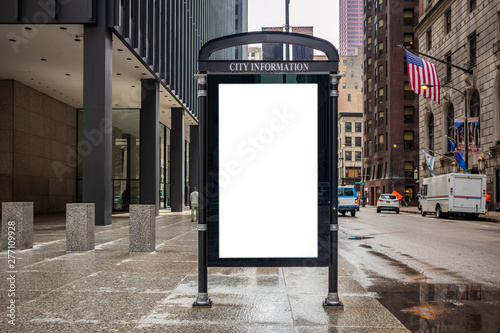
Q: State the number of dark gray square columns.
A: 4